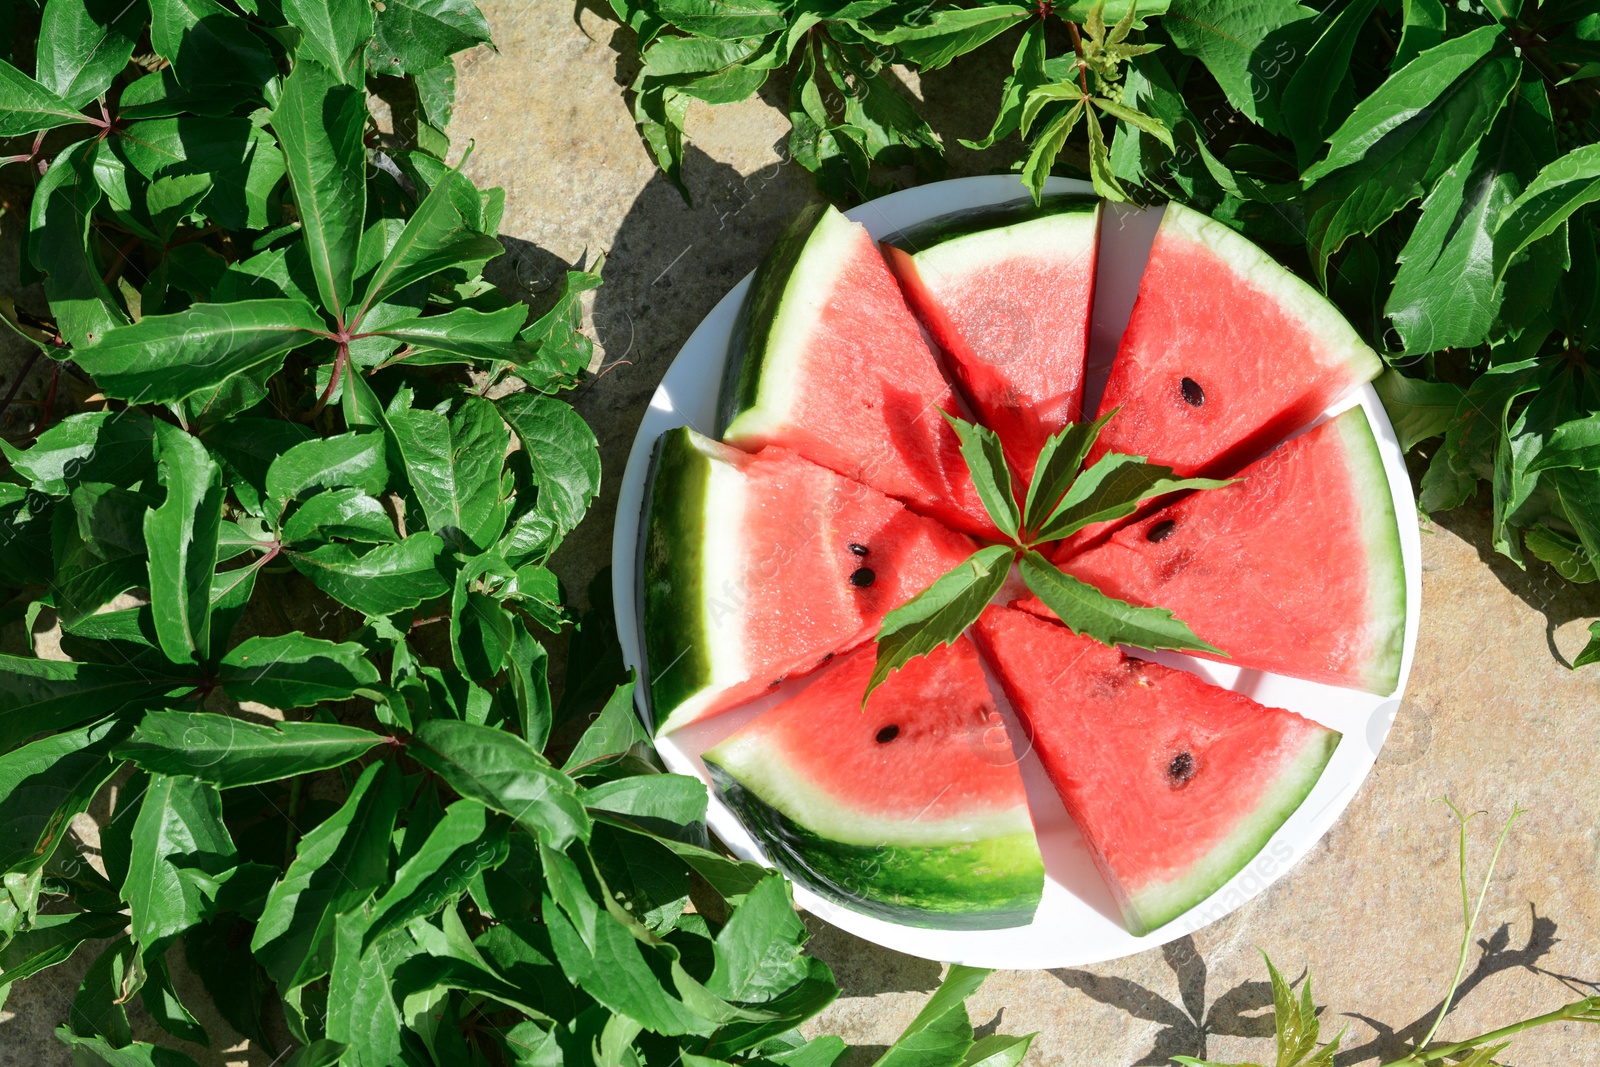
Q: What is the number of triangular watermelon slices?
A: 7